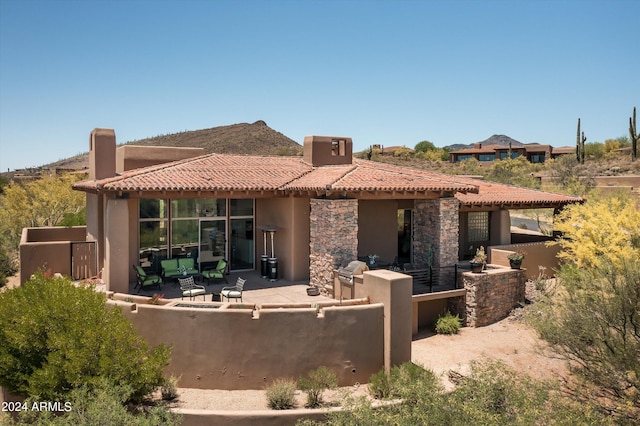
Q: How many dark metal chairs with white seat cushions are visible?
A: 2